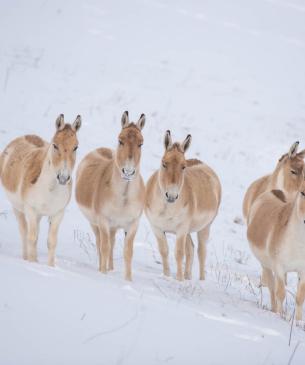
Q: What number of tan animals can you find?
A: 5